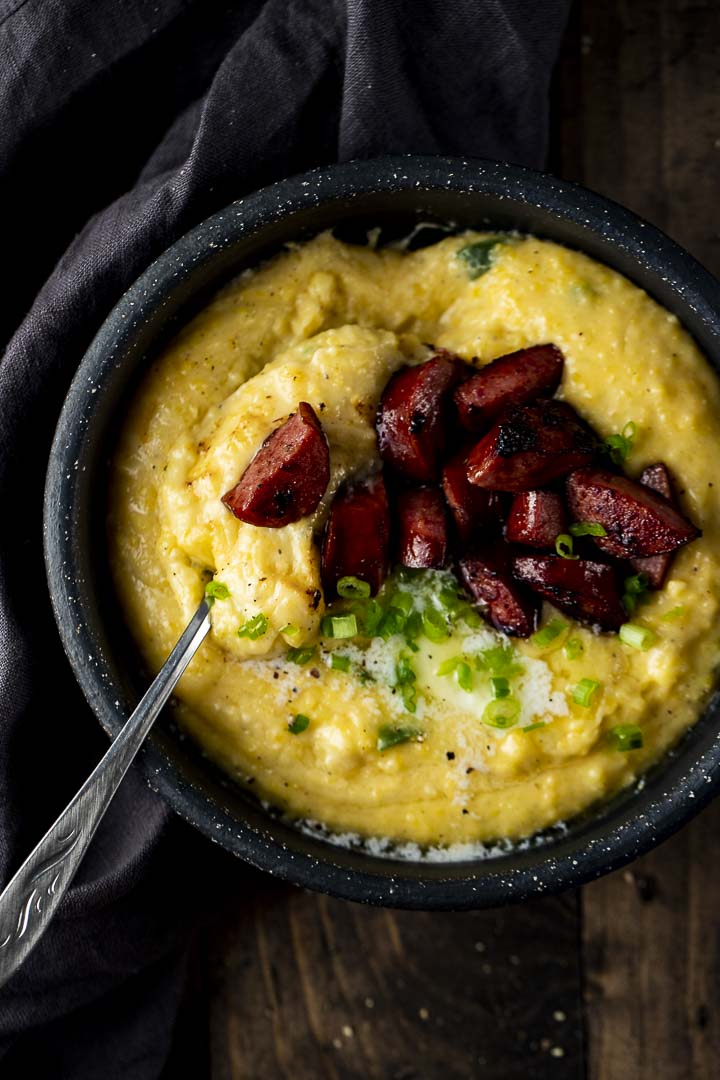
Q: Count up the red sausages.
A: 12